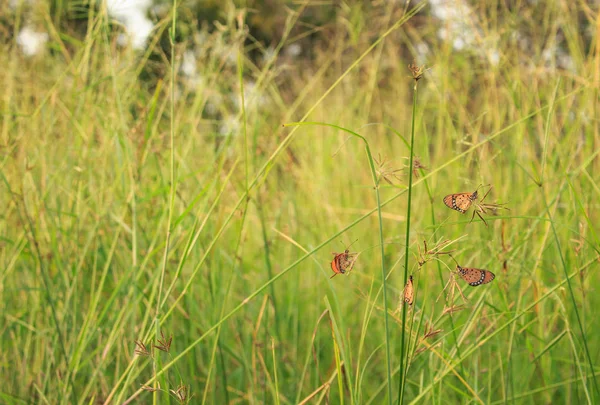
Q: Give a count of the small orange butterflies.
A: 4